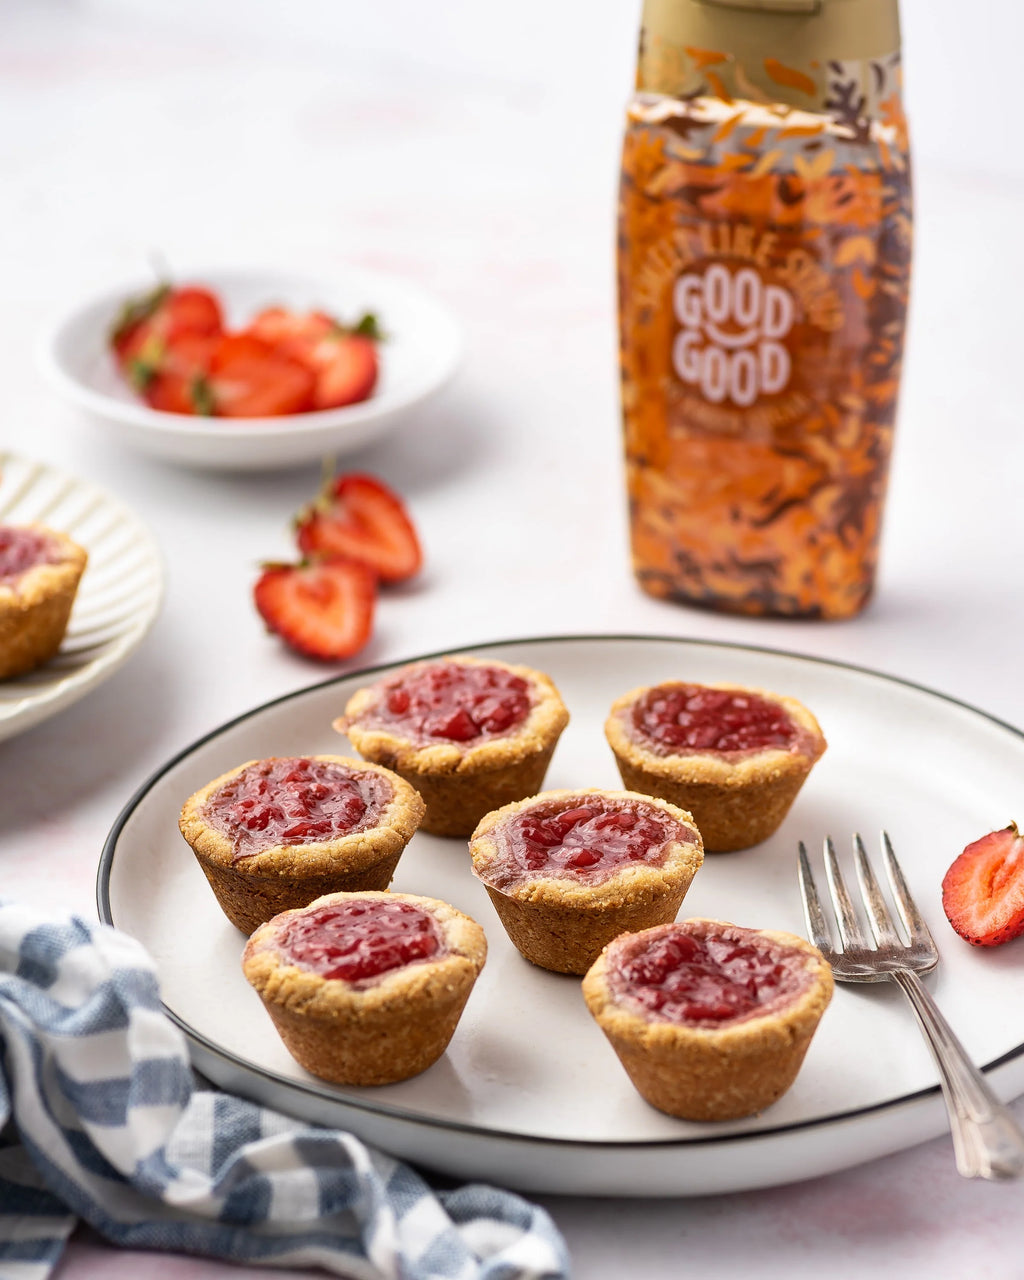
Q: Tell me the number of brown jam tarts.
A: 7